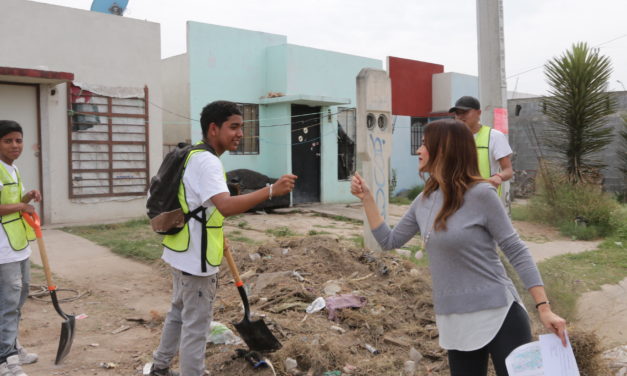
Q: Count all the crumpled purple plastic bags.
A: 1